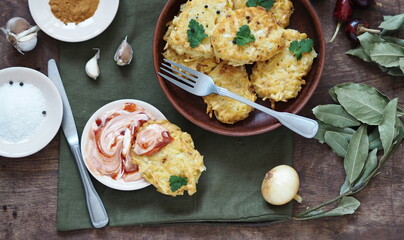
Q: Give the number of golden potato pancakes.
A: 7